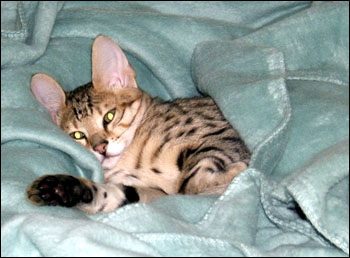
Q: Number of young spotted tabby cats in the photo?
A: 1